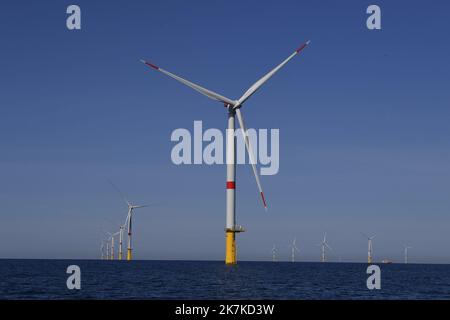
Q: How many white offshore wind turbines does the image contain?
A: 11